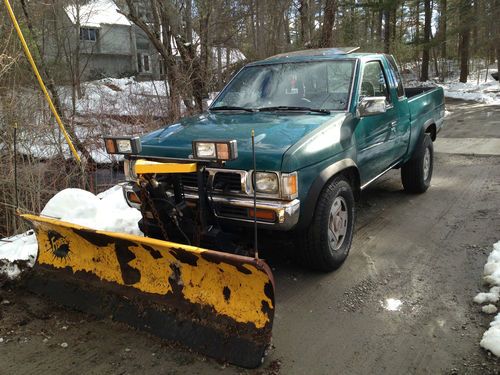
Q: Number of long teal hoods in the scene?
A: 1